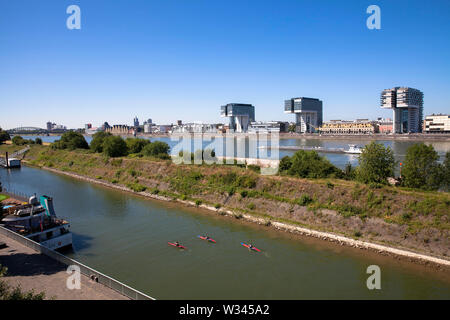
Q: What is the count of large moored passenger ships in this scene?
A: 1